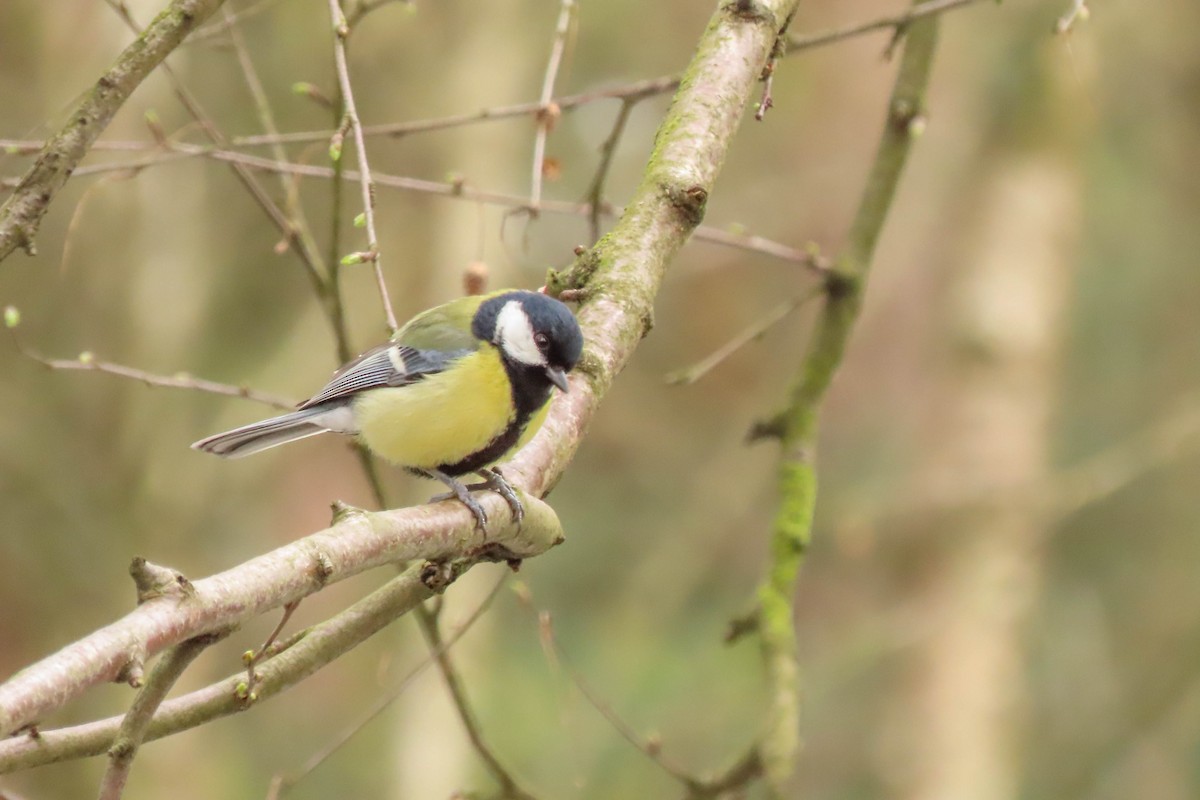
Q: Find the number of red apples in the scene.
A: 0